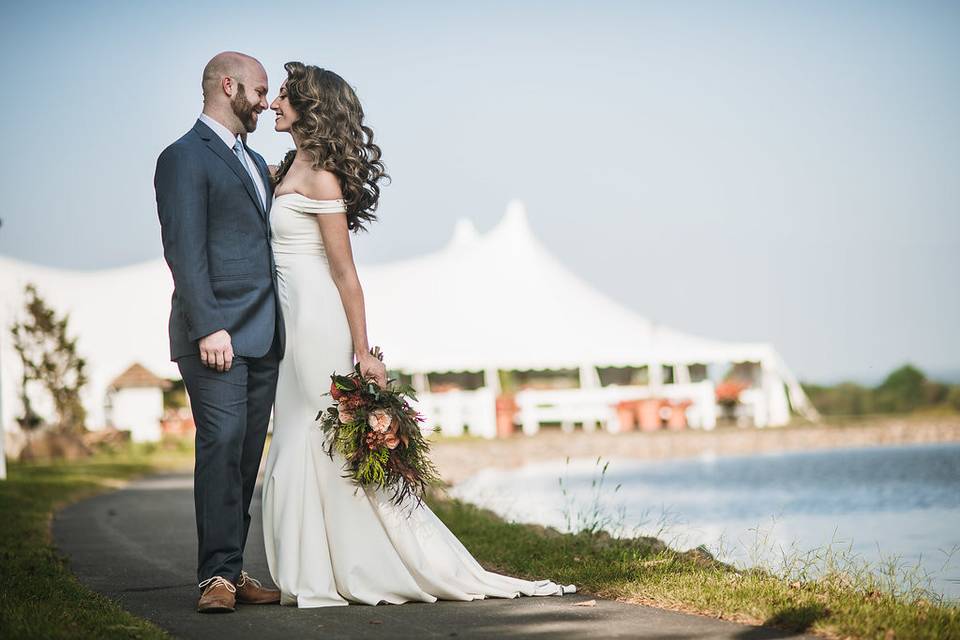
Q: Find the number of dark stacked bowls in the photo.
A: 0